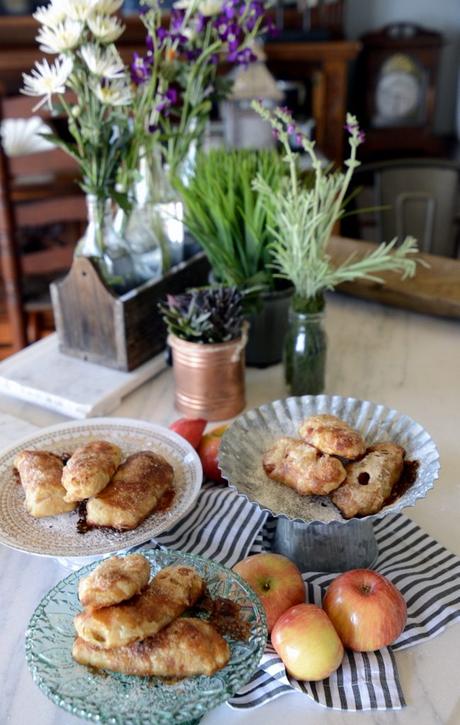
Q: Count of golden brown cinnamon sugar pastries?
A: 9